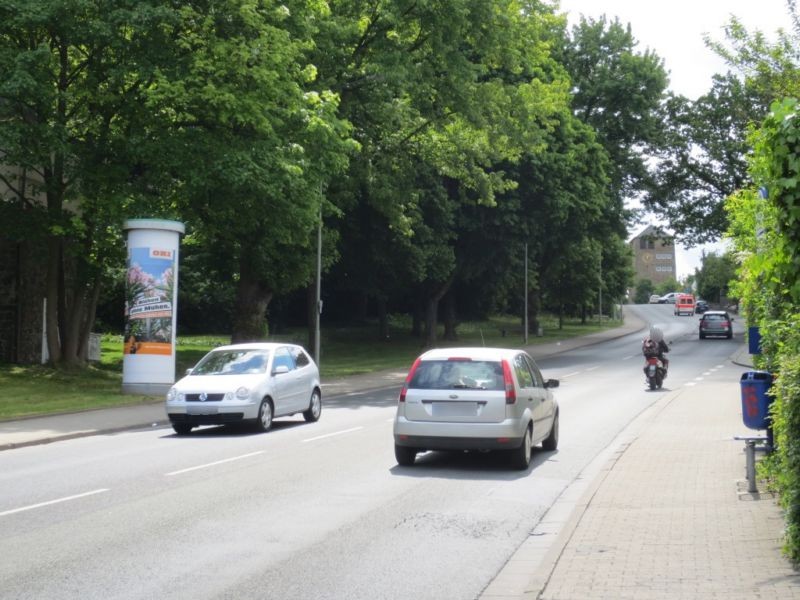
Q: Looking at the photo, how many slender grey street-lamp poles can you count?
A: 3